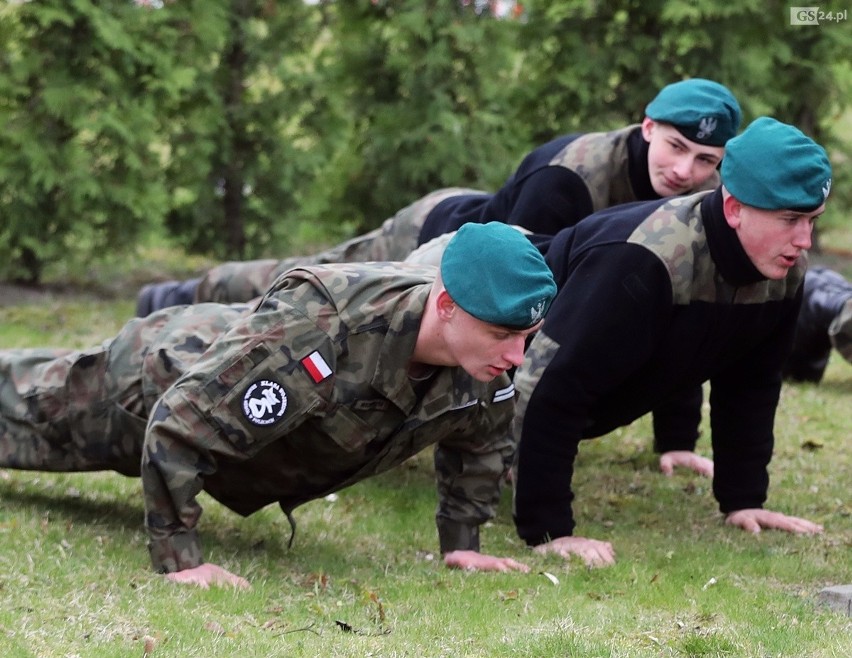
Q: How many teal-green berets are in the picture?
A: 3